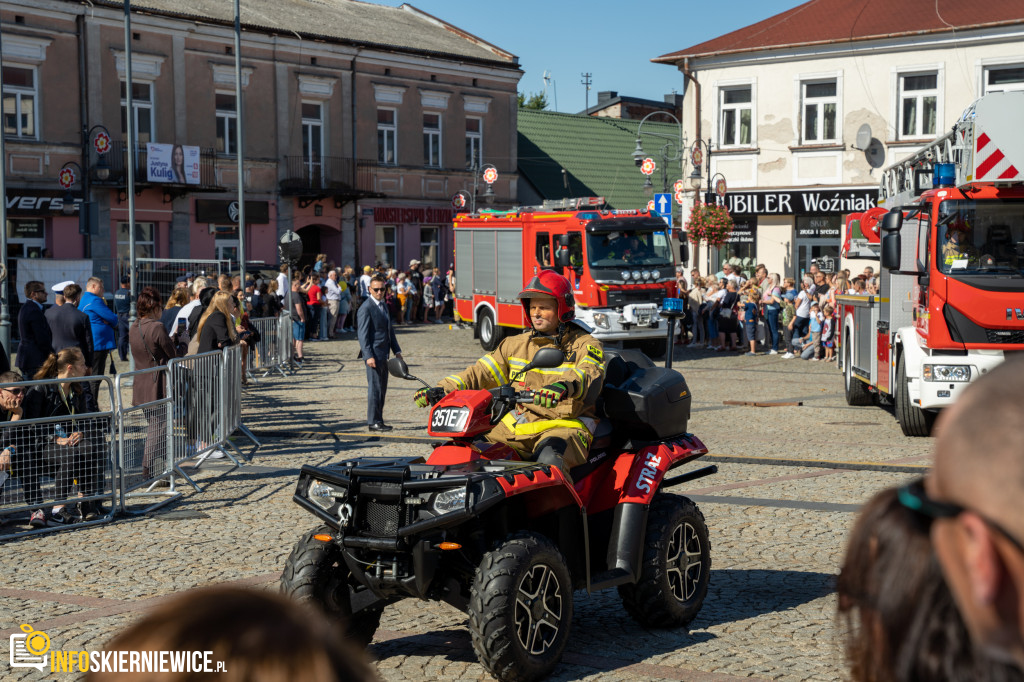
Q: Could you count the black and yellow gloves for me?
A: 2